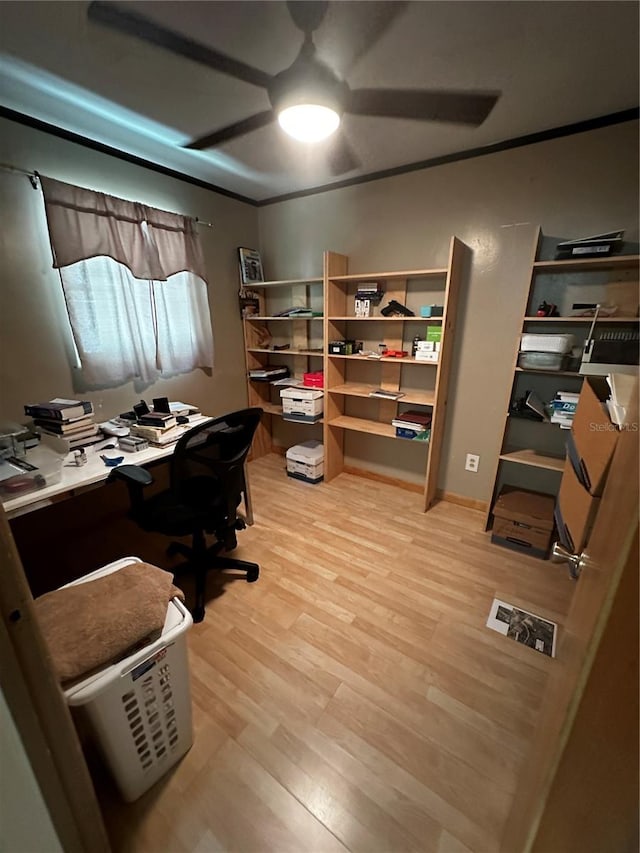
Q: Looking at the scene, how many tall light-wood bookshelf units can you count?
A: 3